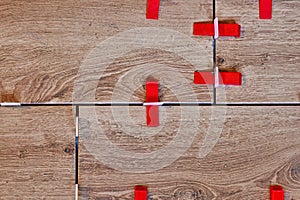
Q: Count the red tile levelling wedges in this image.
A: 7